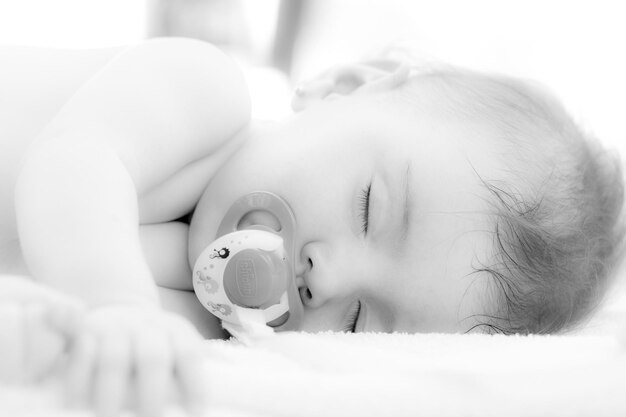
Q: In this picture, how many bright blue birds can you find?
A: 0